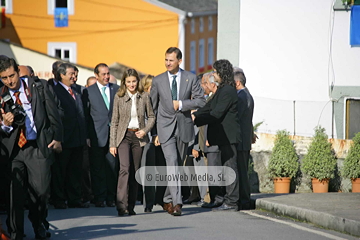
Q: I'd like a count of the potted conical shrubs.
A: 3